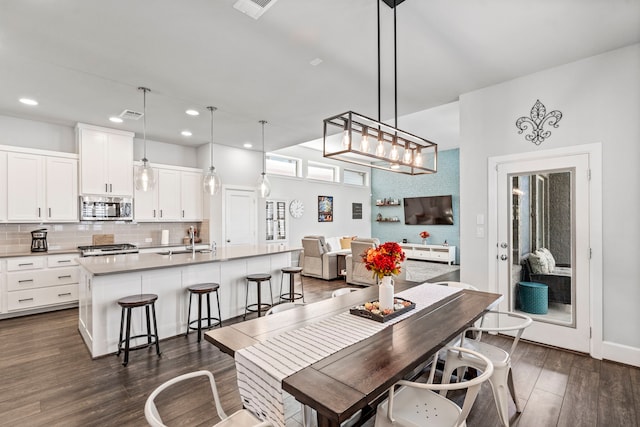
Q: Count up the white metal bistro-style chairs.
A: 6